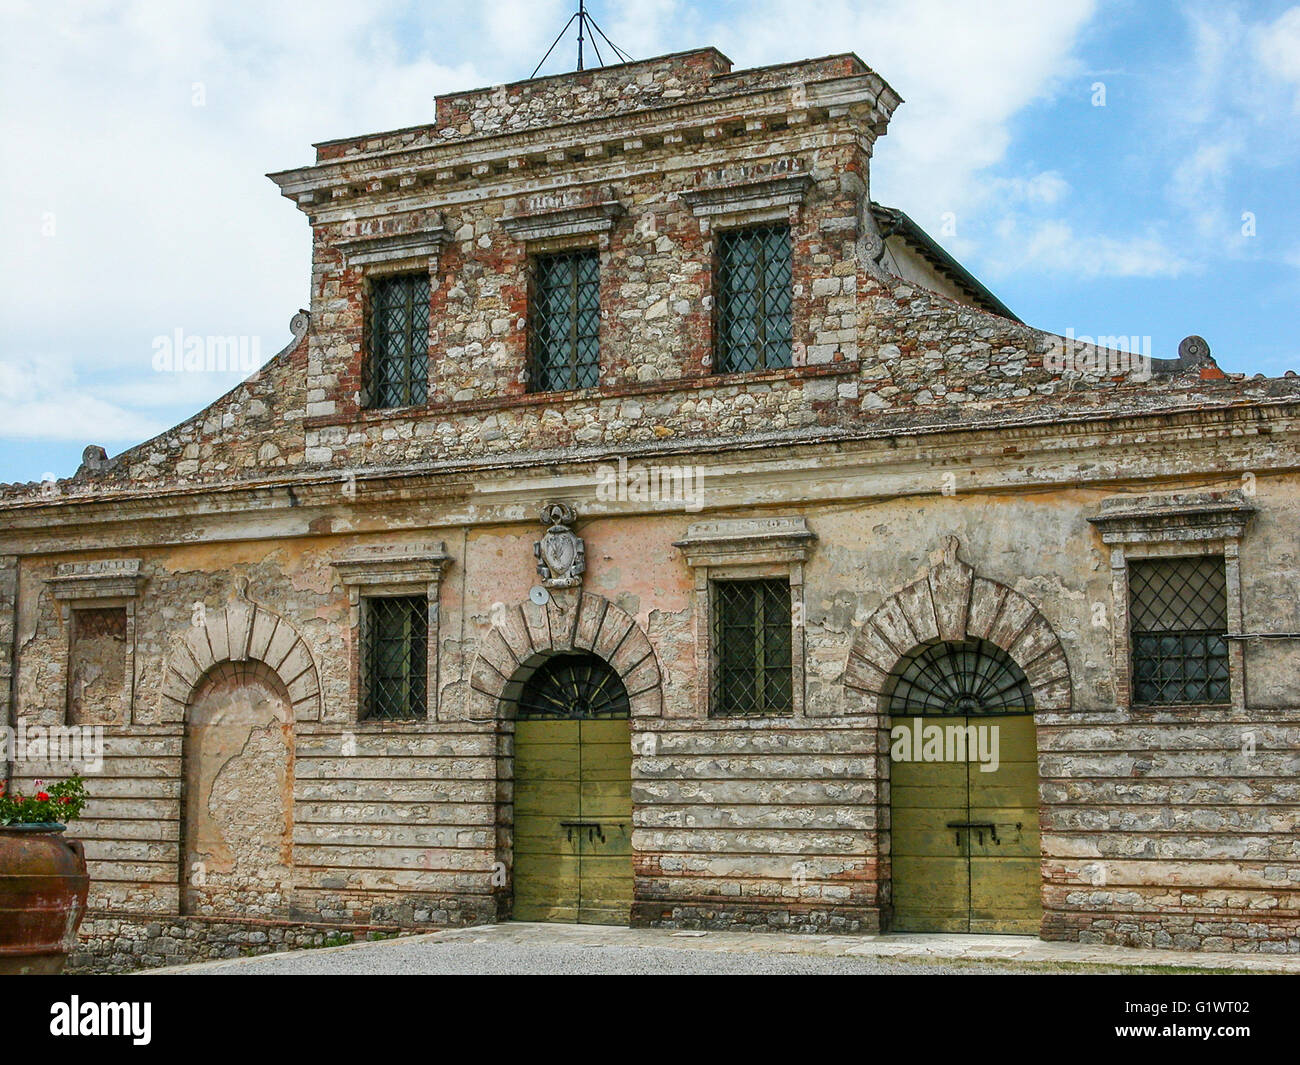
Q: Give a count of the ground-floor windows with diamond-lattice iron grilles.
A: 3